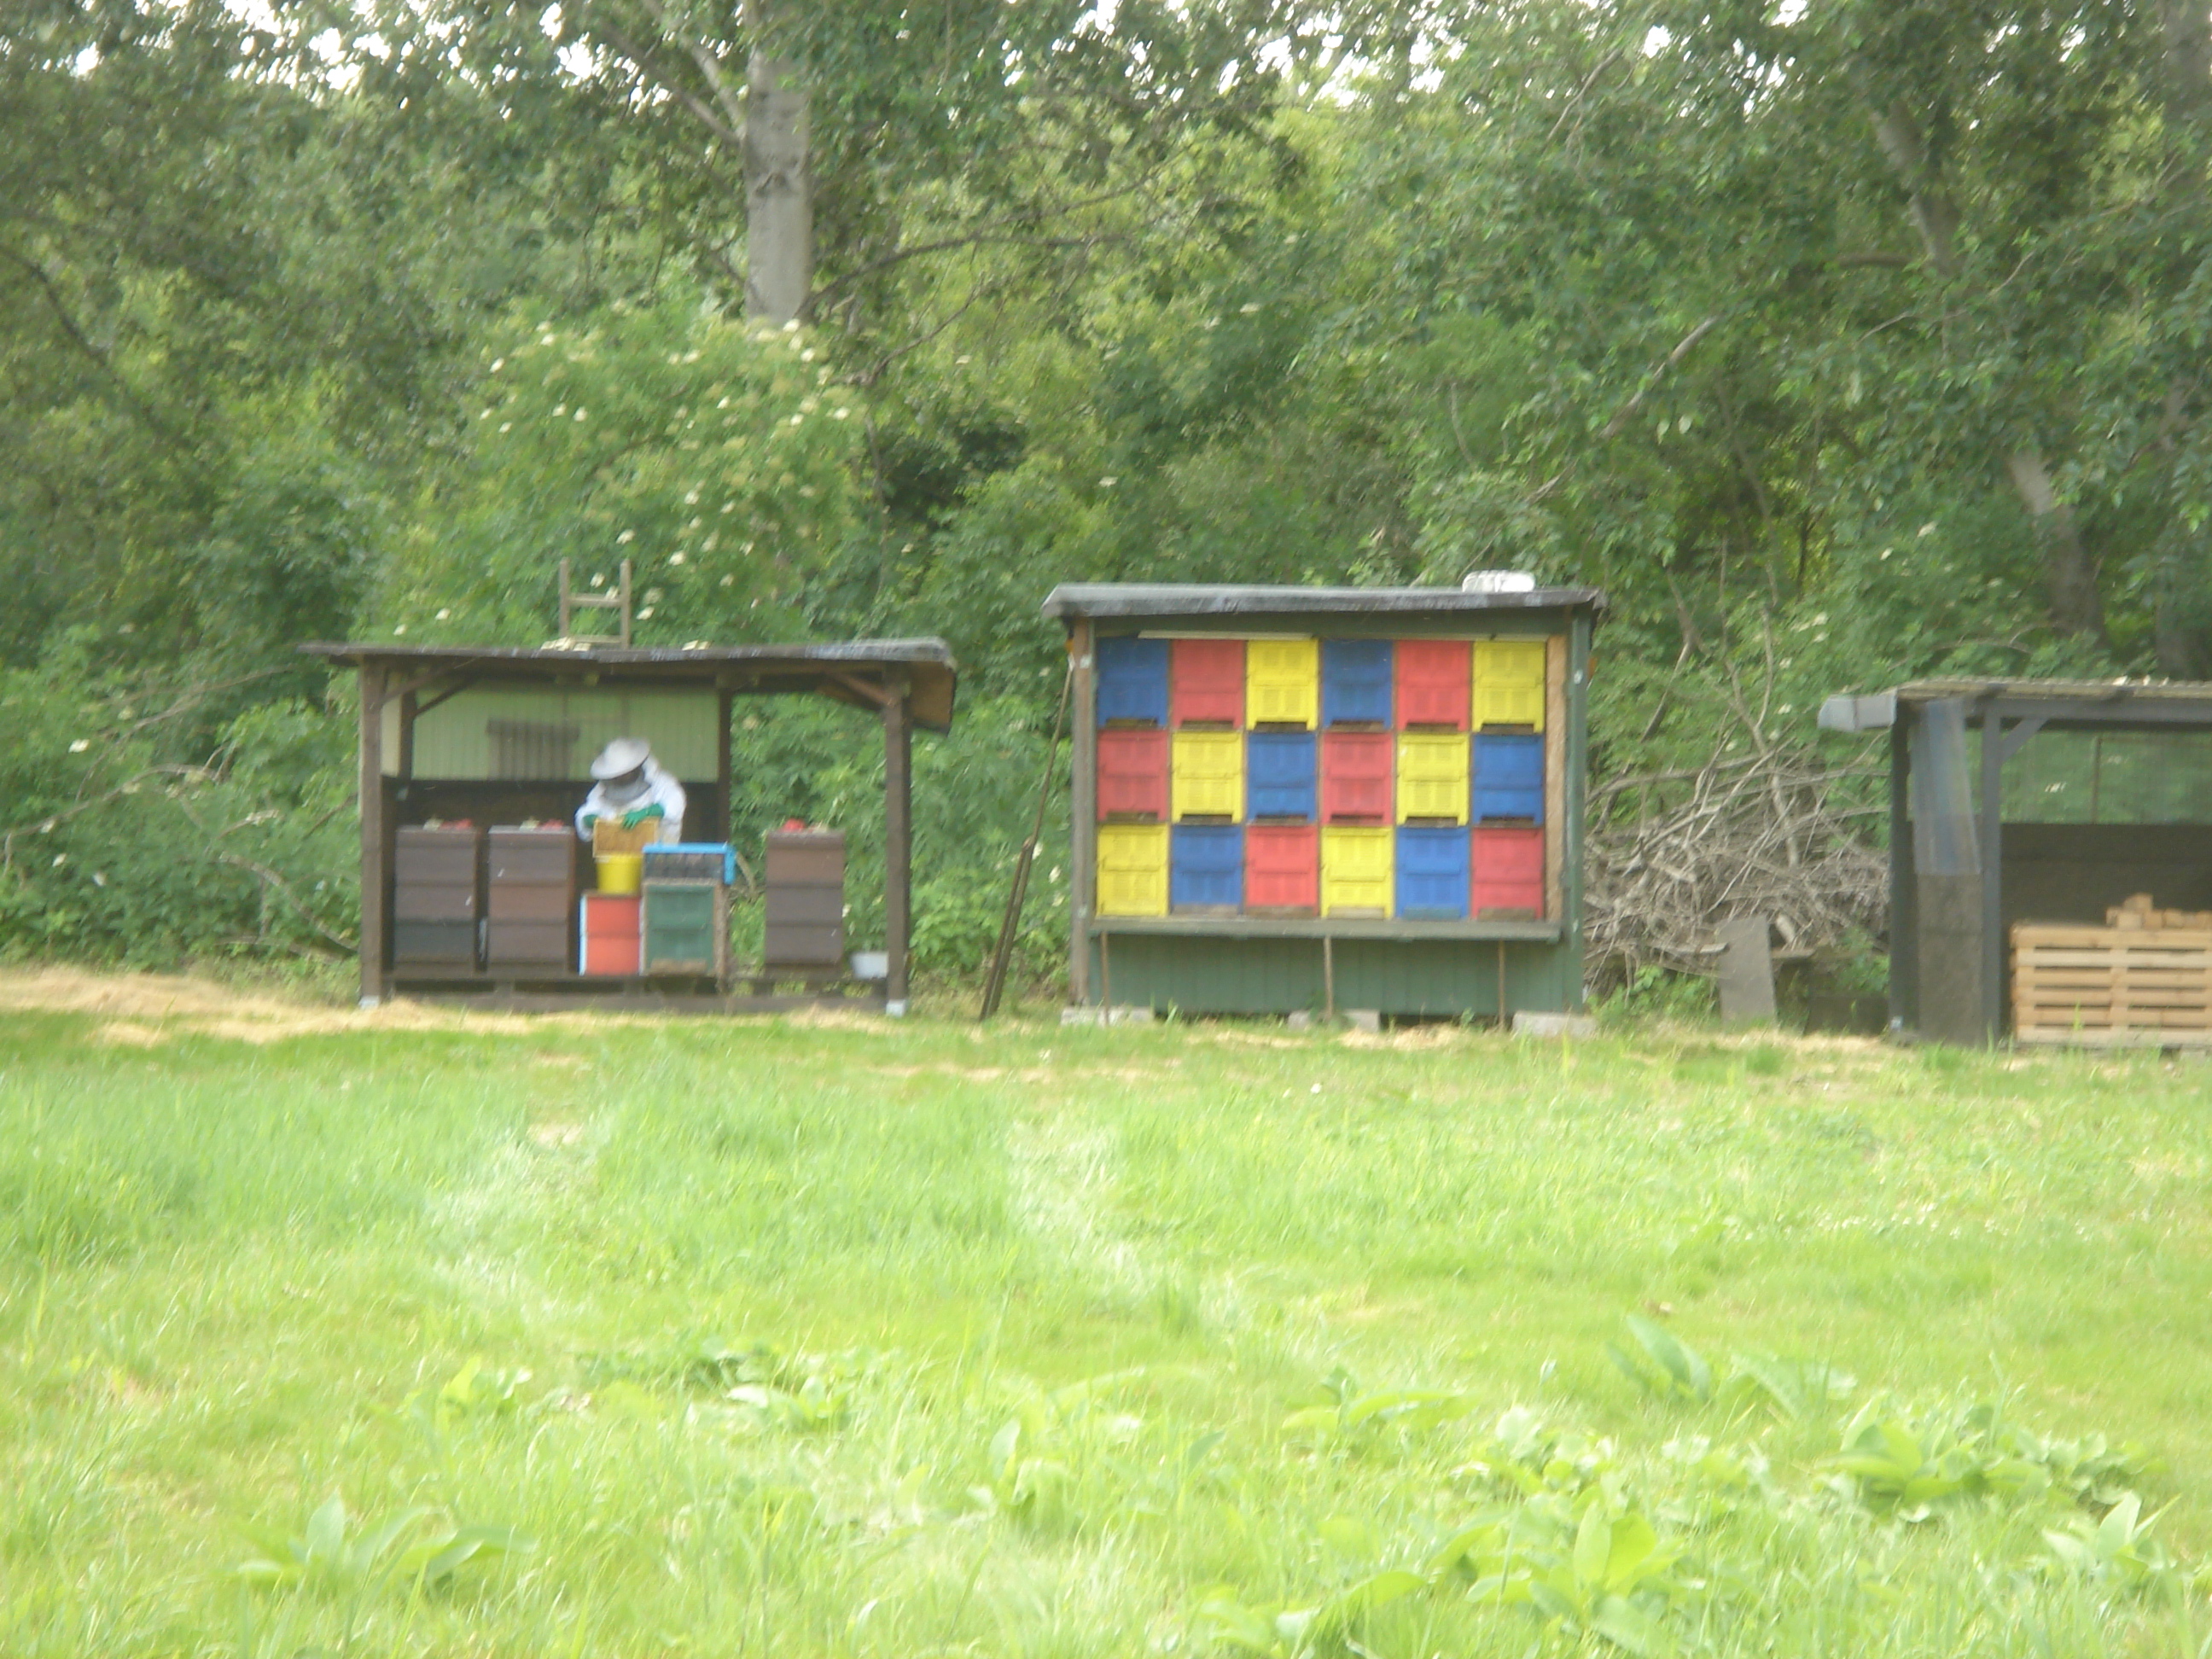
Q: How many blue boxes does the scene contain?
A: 6